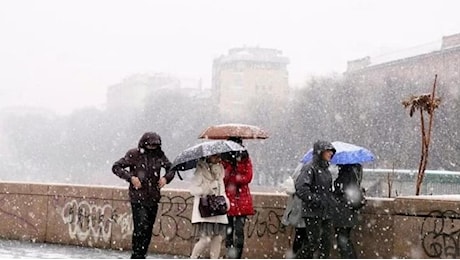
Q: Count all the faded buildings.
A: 3